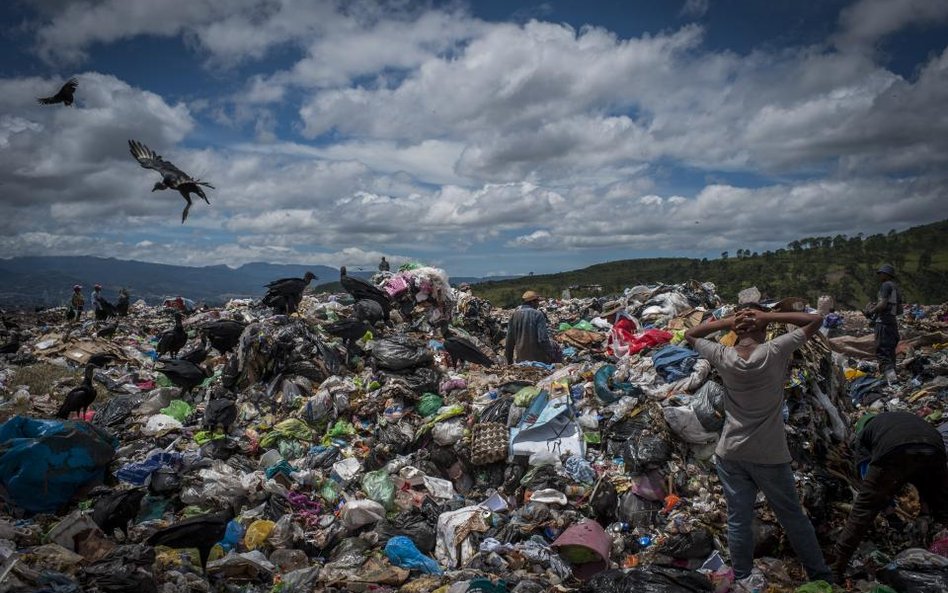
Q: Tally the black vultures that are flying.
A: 2